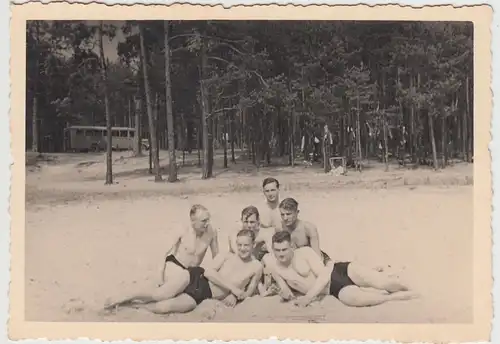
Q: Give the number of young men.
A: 6